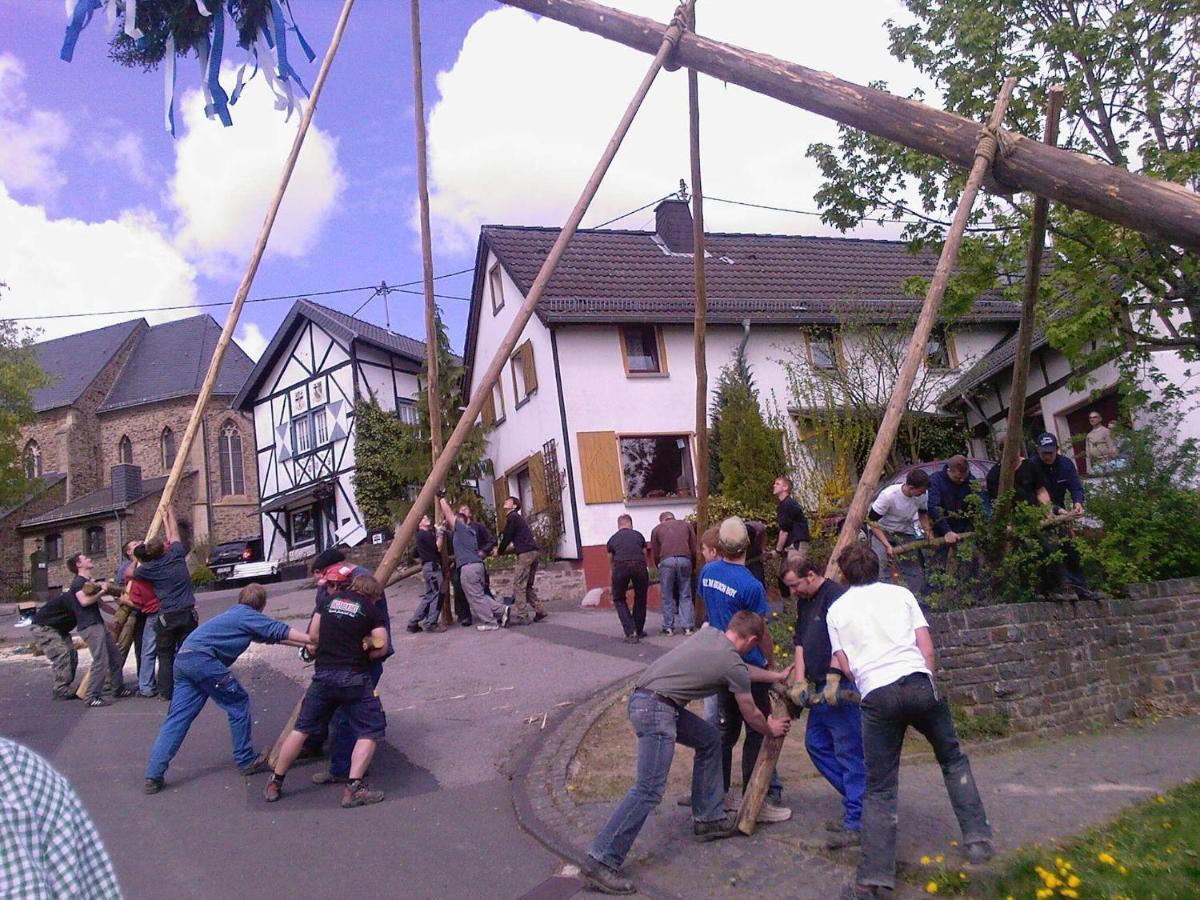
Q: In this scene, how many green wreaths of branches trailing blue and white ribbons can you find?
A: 1